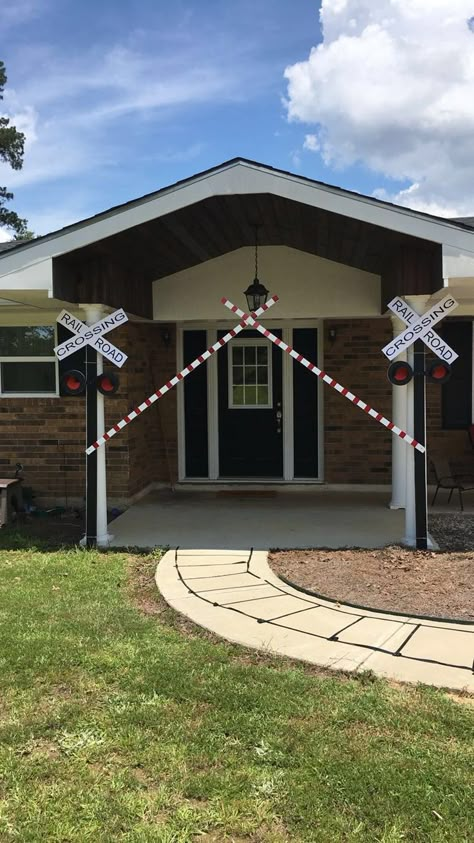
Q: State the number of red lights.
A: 4